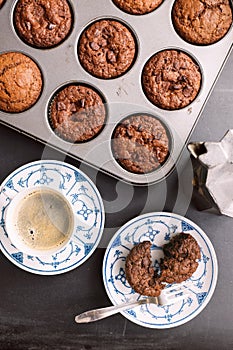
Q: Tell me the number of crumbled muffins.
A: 1